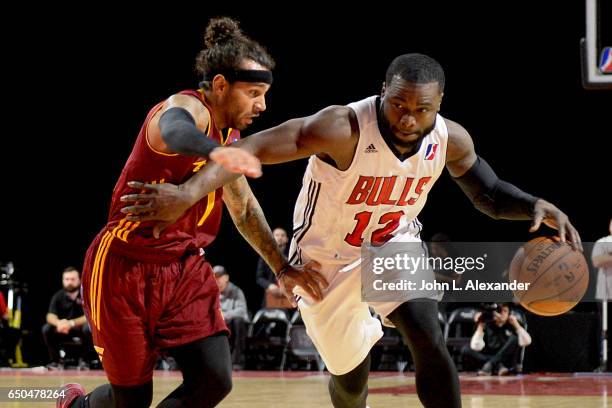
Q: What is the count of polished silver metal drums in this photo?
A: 0